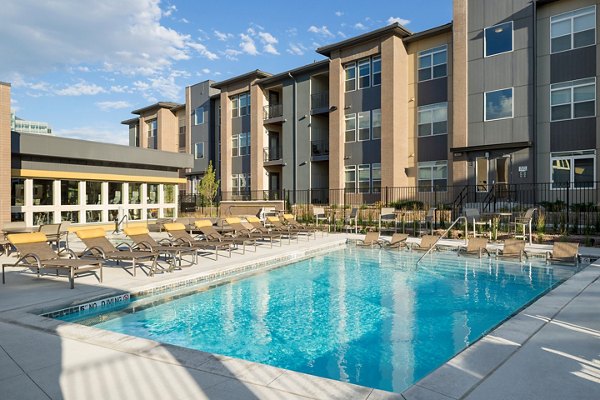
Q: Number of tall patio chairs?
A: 6